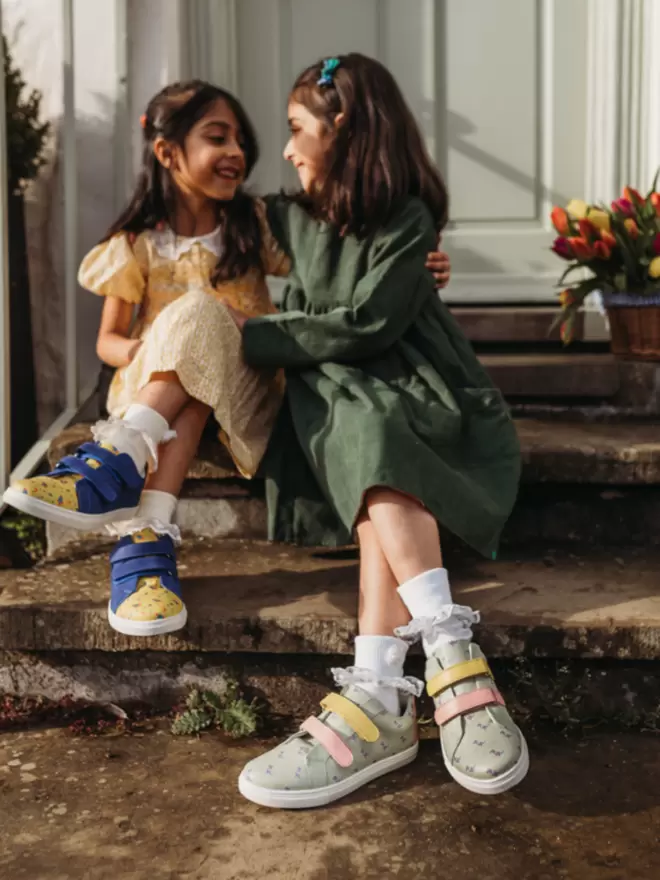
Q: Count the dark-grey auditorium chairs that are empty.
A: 0